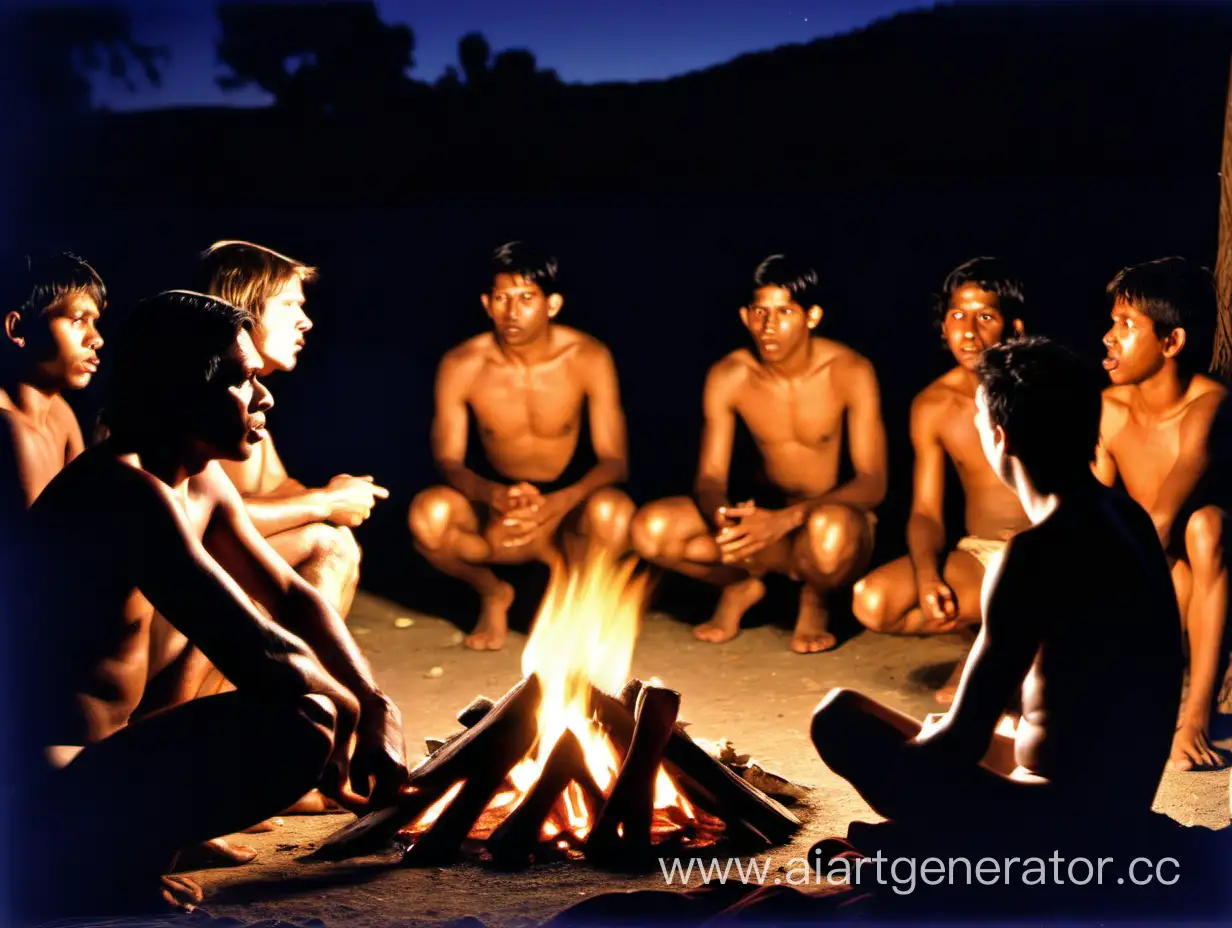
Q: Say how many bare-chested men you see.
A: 8